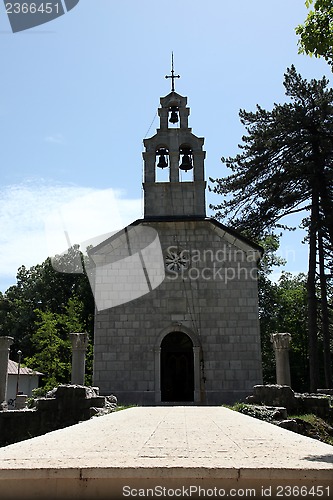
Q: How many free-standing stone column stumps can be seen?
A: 3